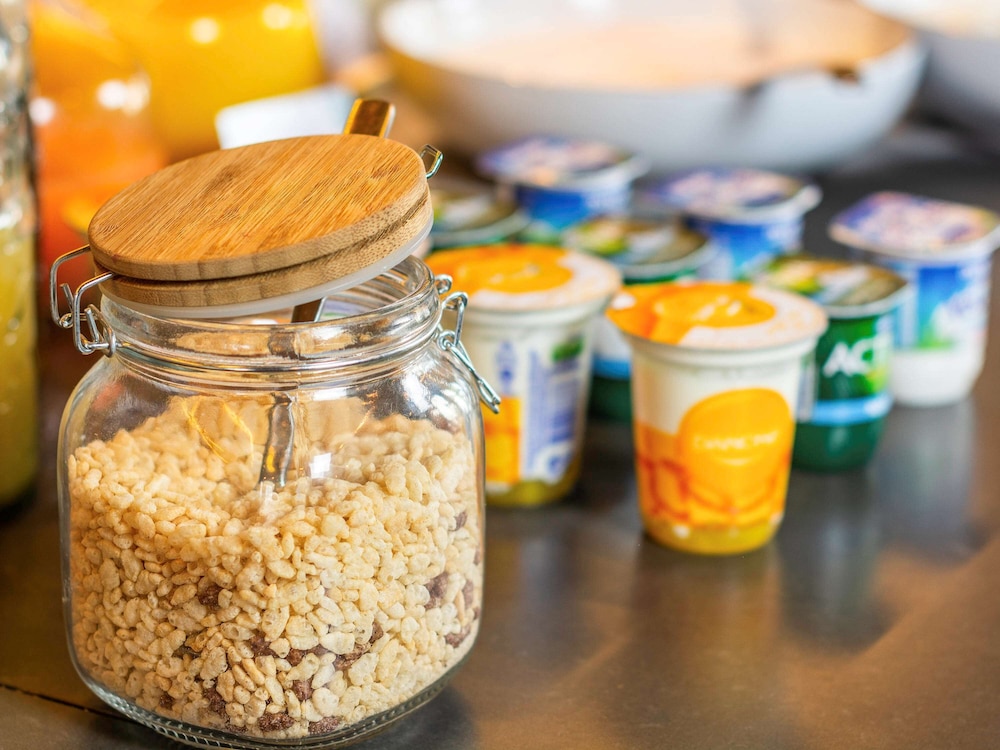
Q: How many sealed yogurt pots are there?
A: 8